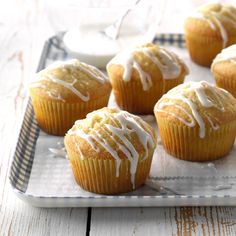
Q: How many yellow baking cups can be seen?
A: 6